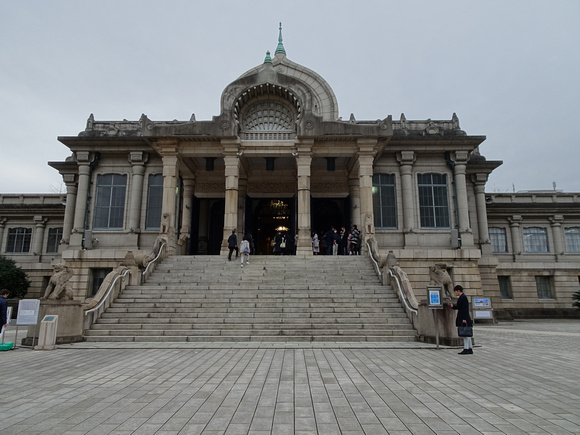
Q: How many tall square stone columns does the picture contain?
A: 4